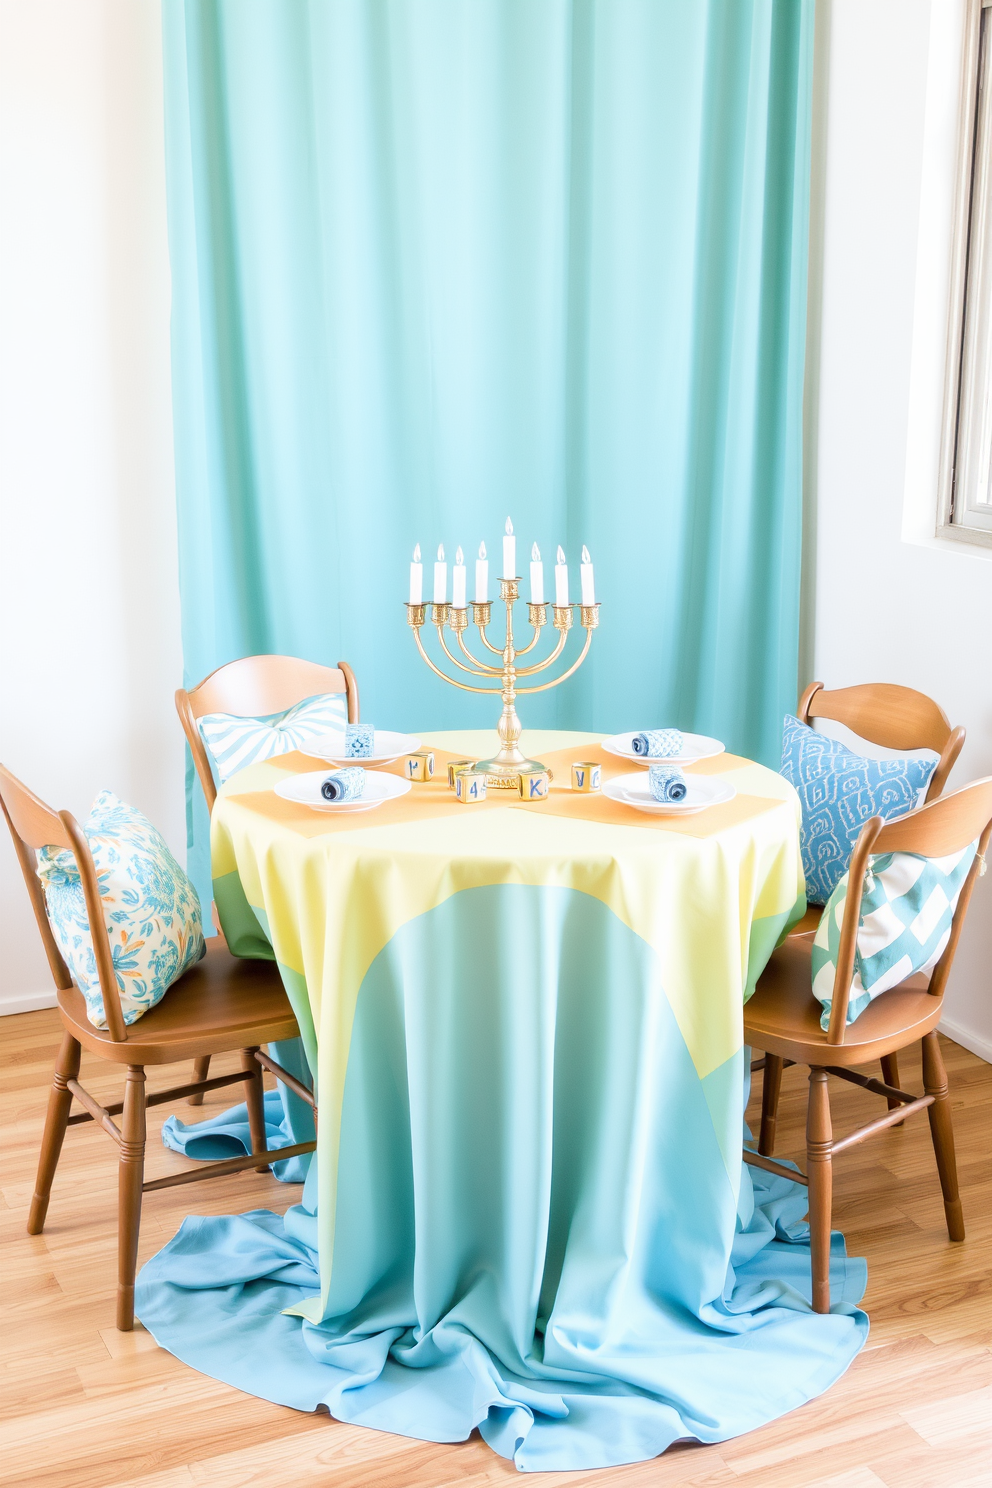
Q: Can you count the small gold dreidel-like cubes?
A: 5